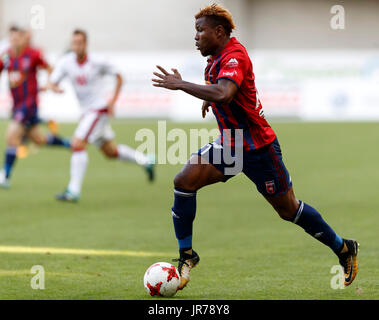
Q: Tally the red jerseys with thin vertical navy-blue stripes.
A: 2